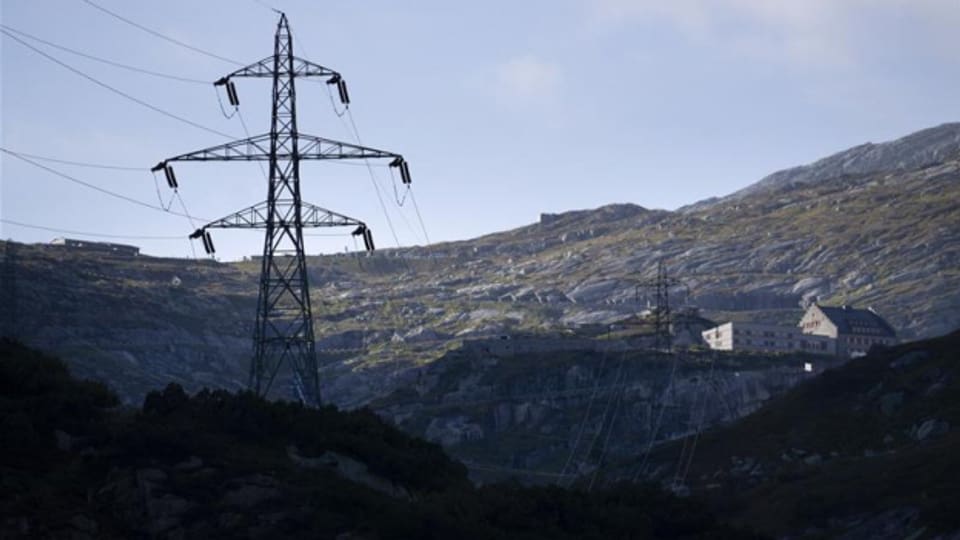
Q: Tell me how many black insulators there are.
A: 12